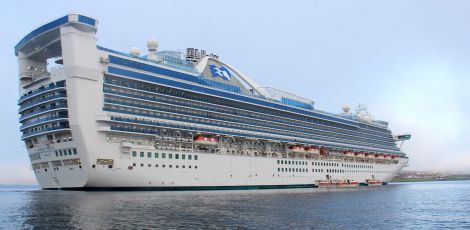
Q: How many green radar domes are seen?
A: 0